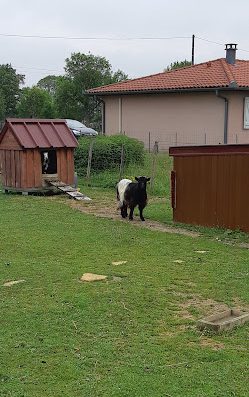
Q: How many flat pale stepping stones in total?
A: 5